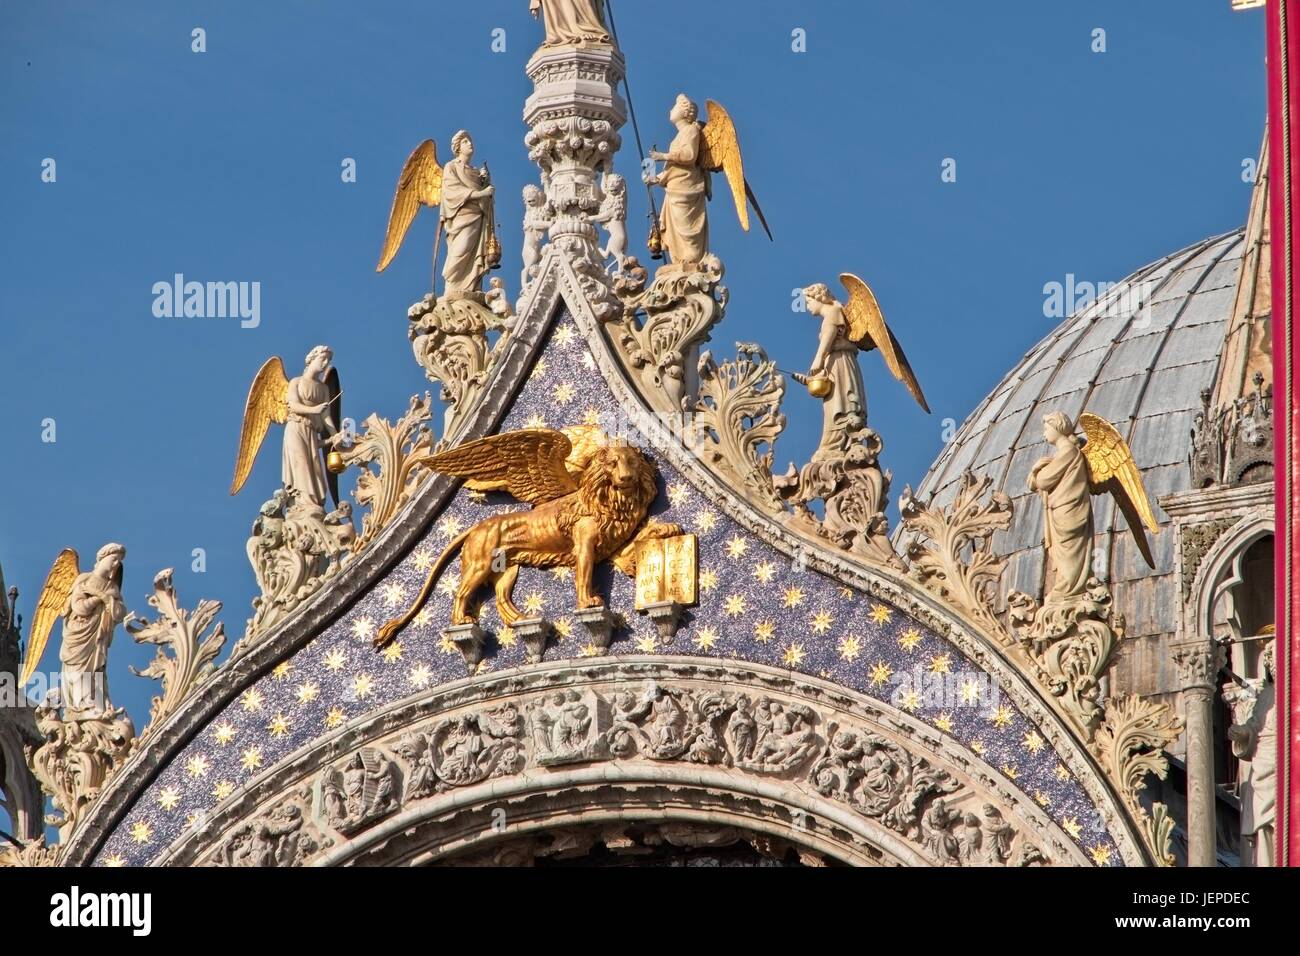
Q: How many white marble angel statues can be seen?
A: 6